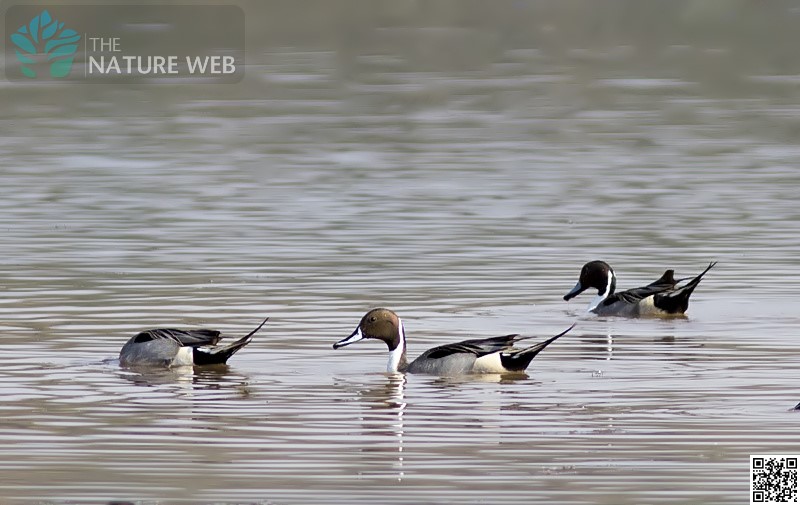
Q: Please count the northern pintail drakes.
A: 3